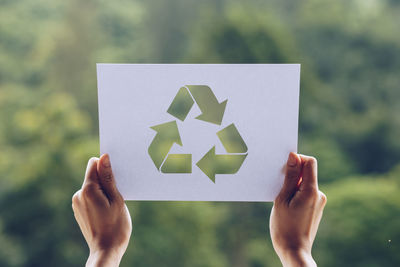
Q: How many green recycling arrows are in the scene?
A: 3